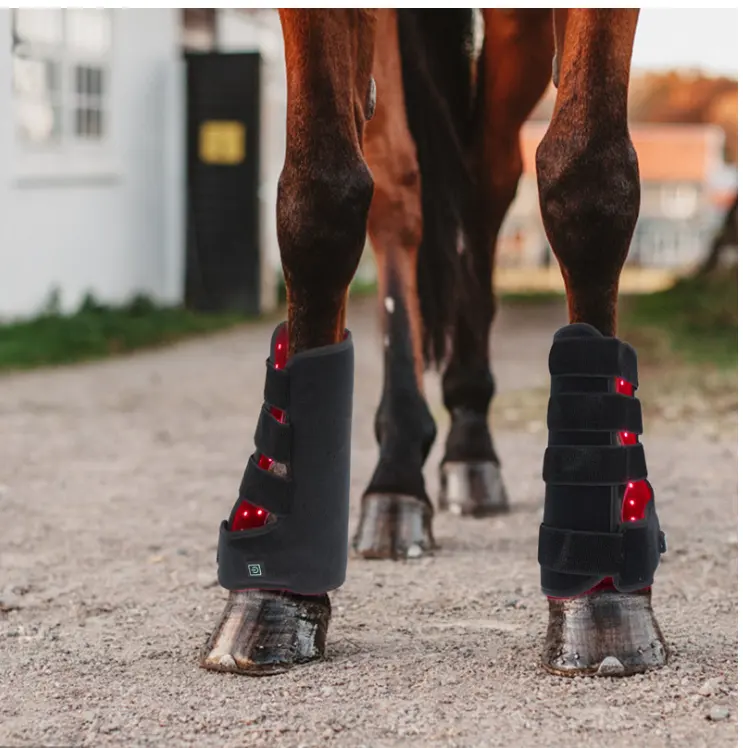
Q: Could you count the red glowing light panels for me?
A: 7